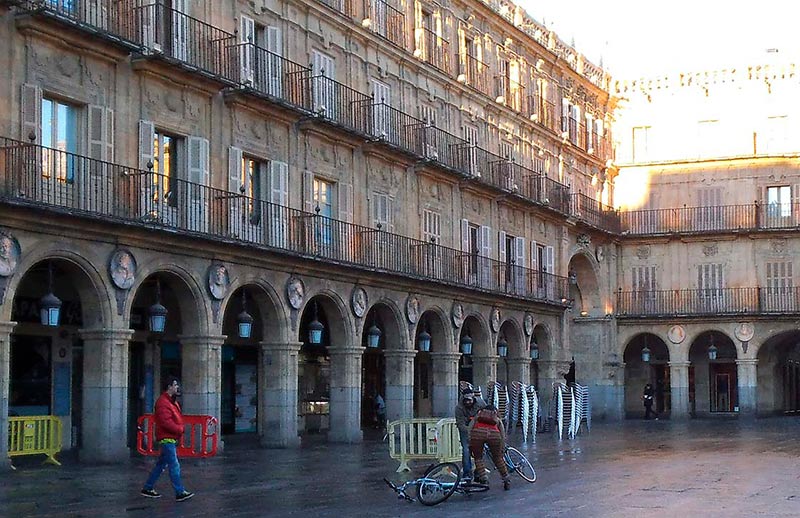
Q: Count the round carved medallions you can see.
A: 11